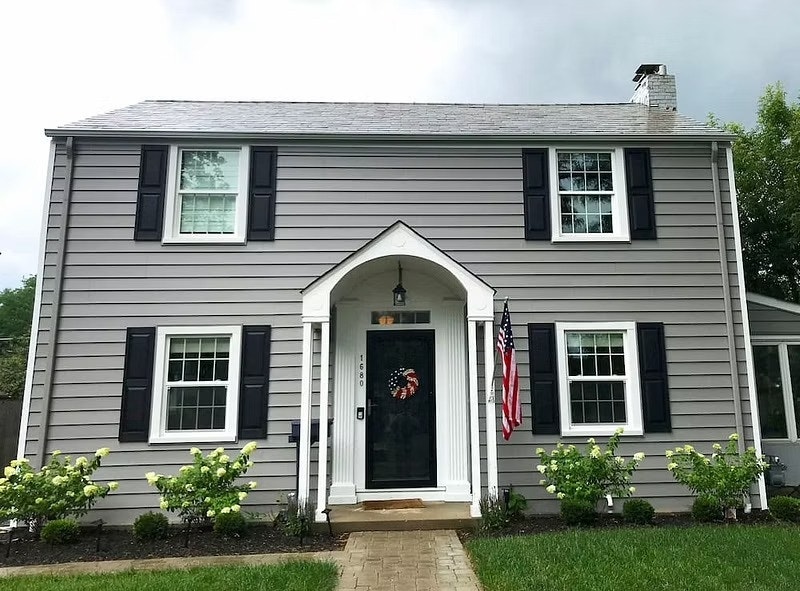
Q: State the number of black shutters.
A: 8